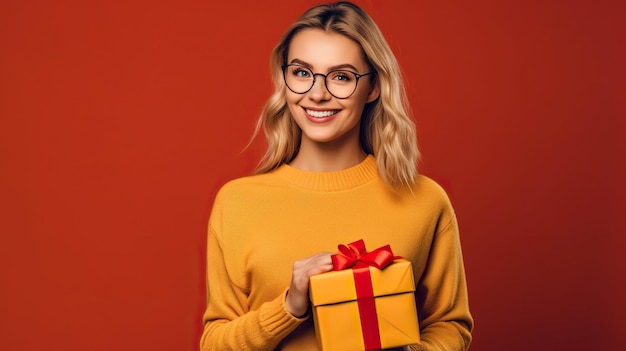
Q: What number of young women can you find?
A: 1